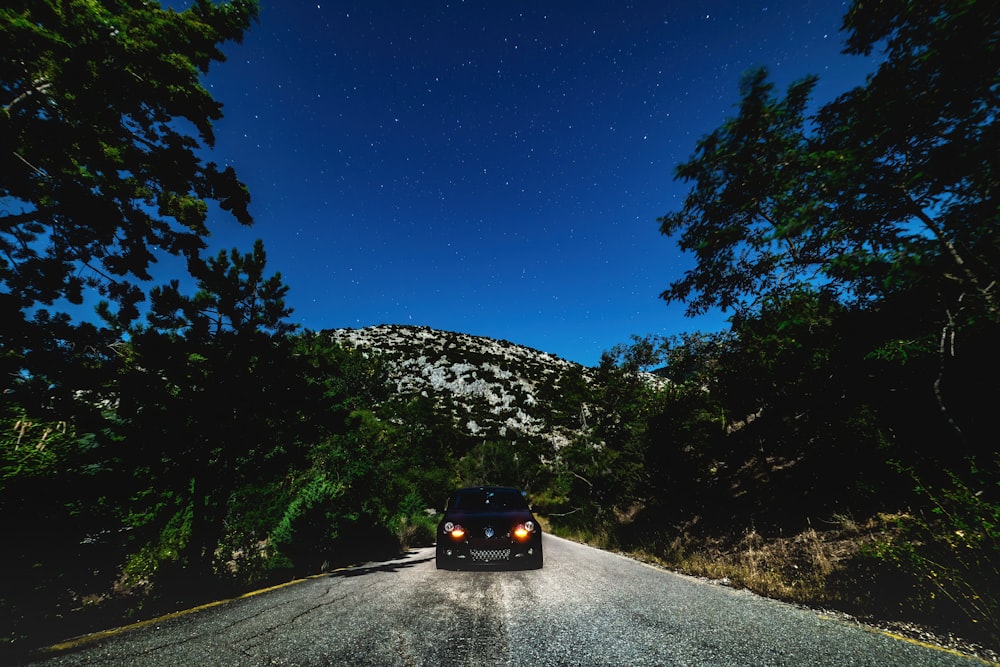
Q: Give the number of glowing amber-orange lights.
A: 2